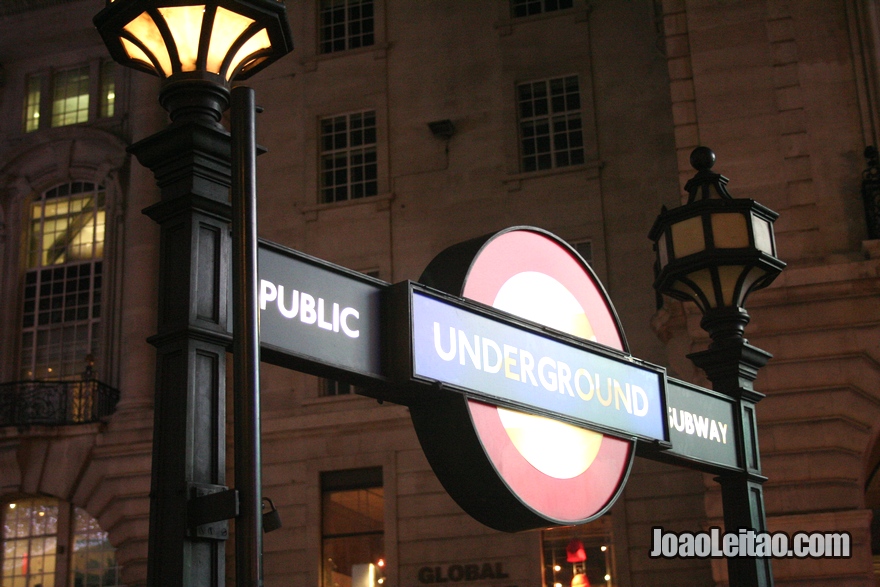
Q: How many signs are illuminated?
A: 3